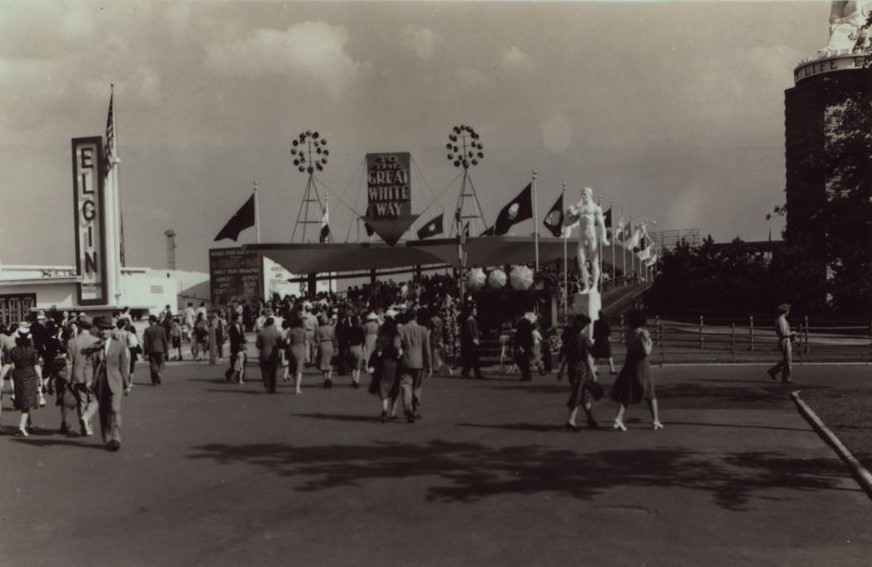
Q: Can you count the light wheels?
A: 2